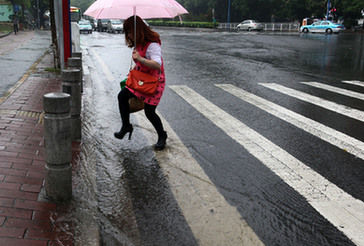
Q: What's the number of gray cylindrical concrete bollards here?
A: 4